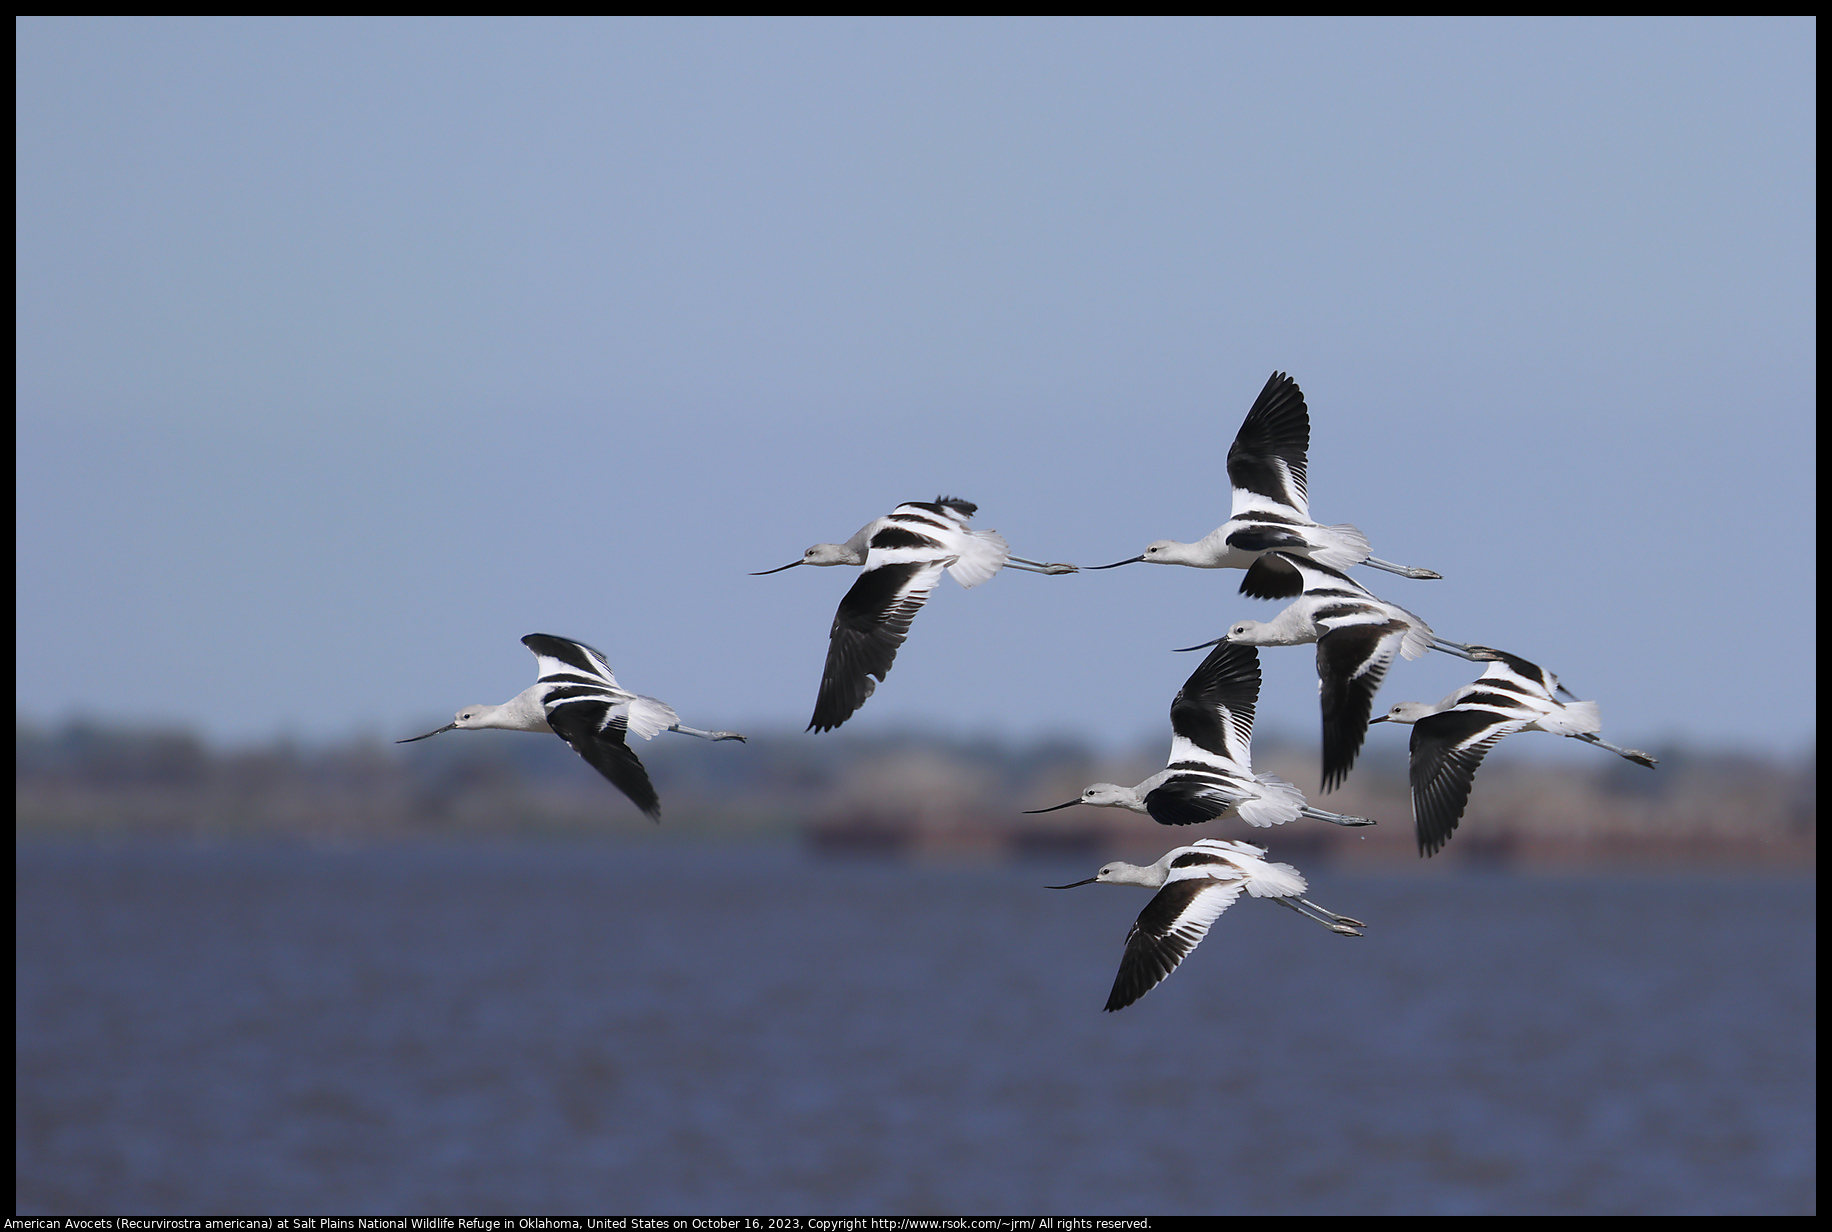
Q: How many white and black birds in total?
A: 7